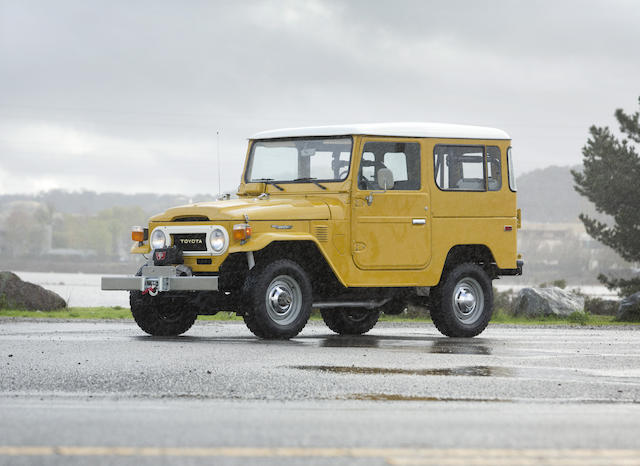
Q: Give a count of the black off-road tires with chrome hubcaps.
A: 2